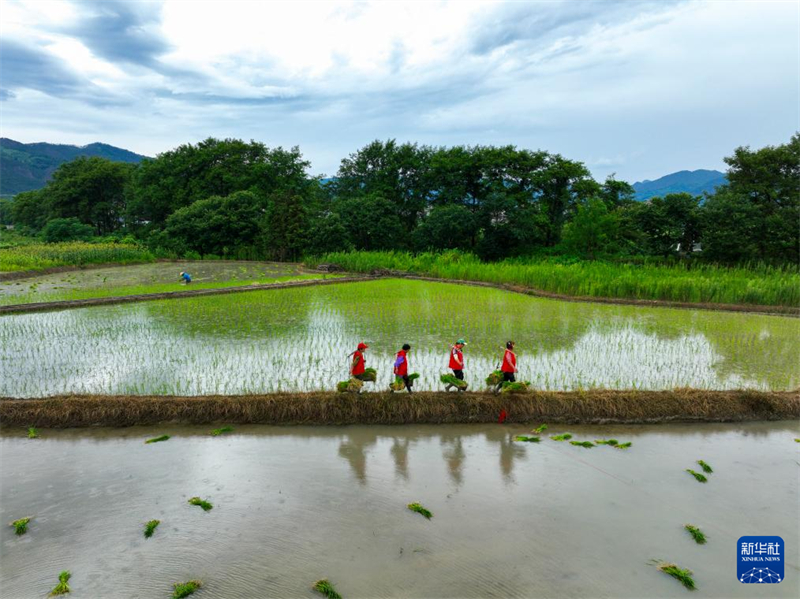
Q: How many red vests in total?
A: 4